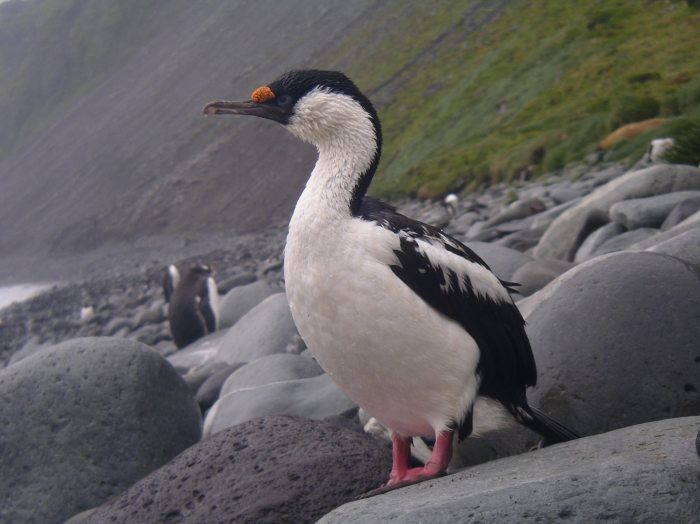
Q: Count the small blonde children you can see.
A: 0